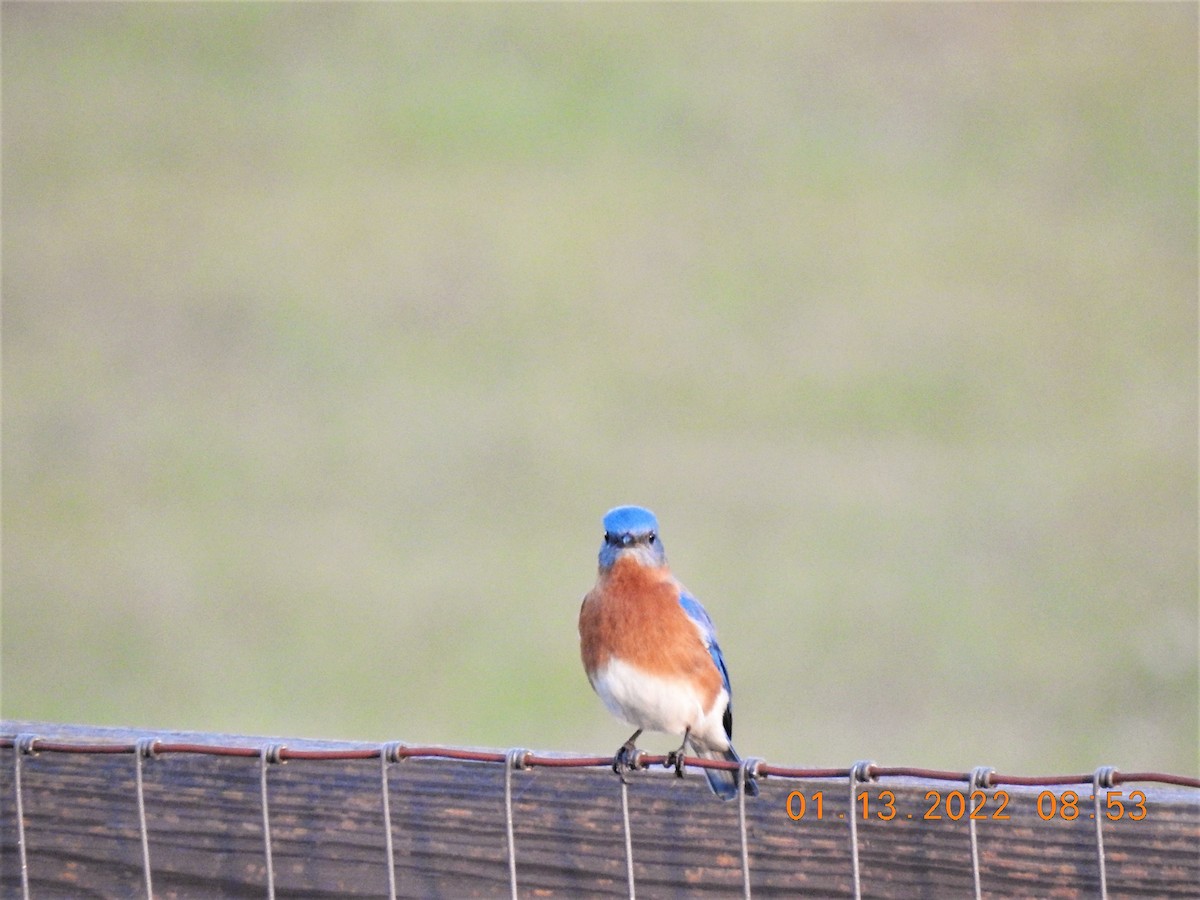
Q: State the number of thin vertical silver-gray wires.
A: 10